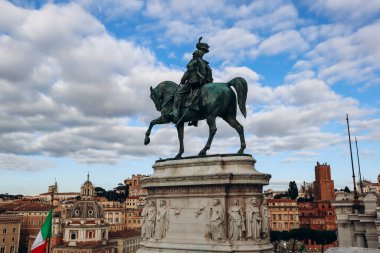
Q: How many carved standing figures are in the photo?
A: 6